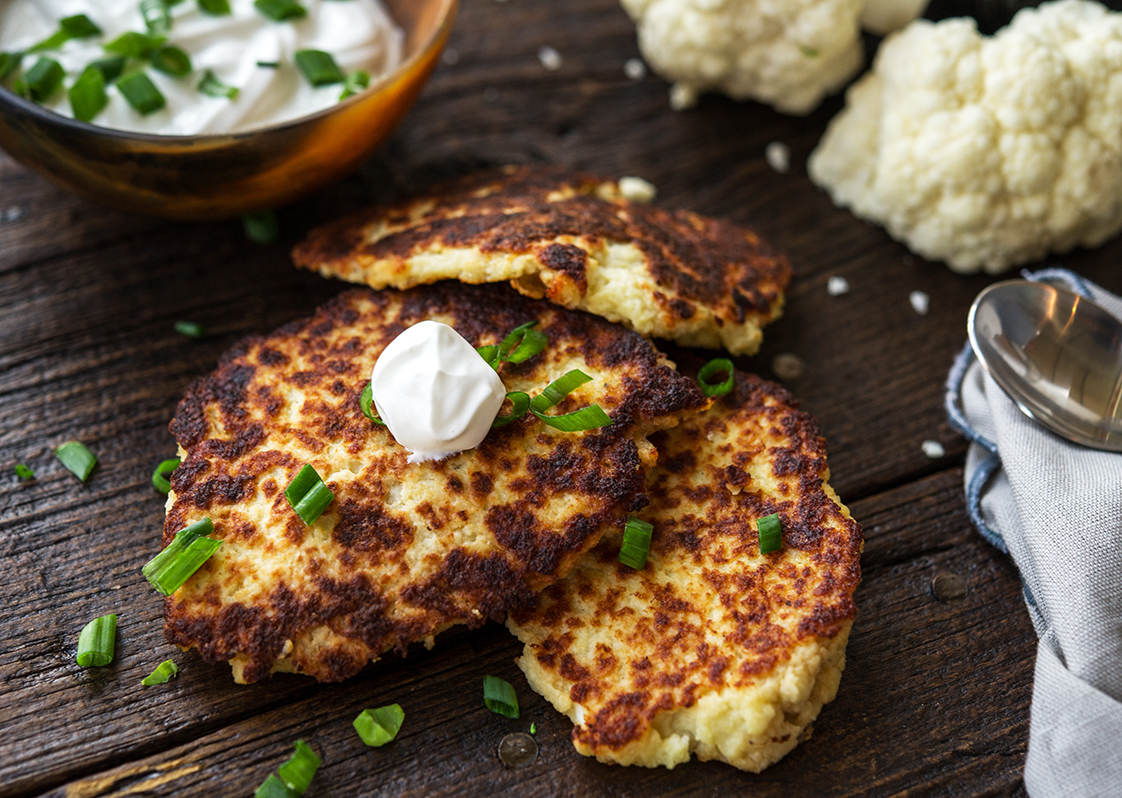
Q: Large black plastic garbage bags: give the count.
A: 0